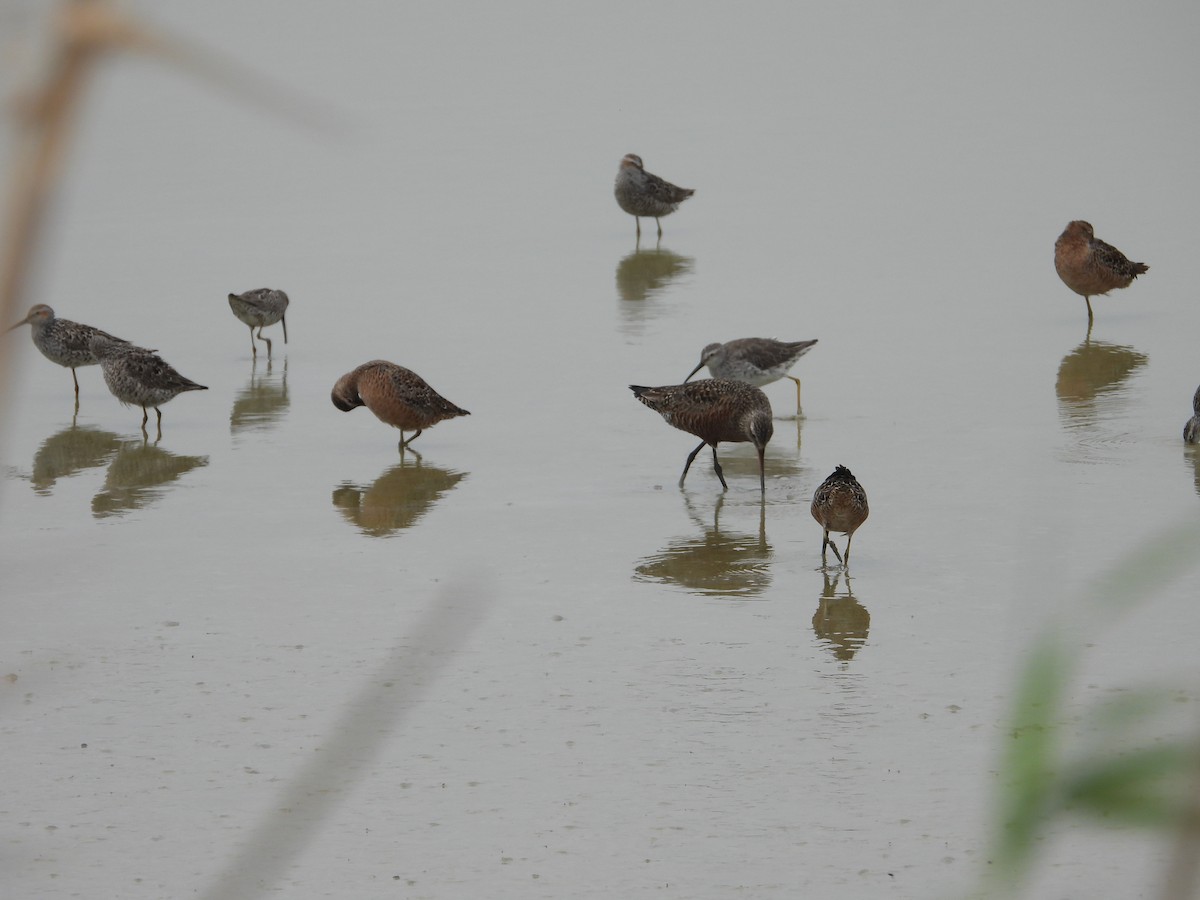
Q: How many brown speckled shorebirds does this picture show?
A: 4